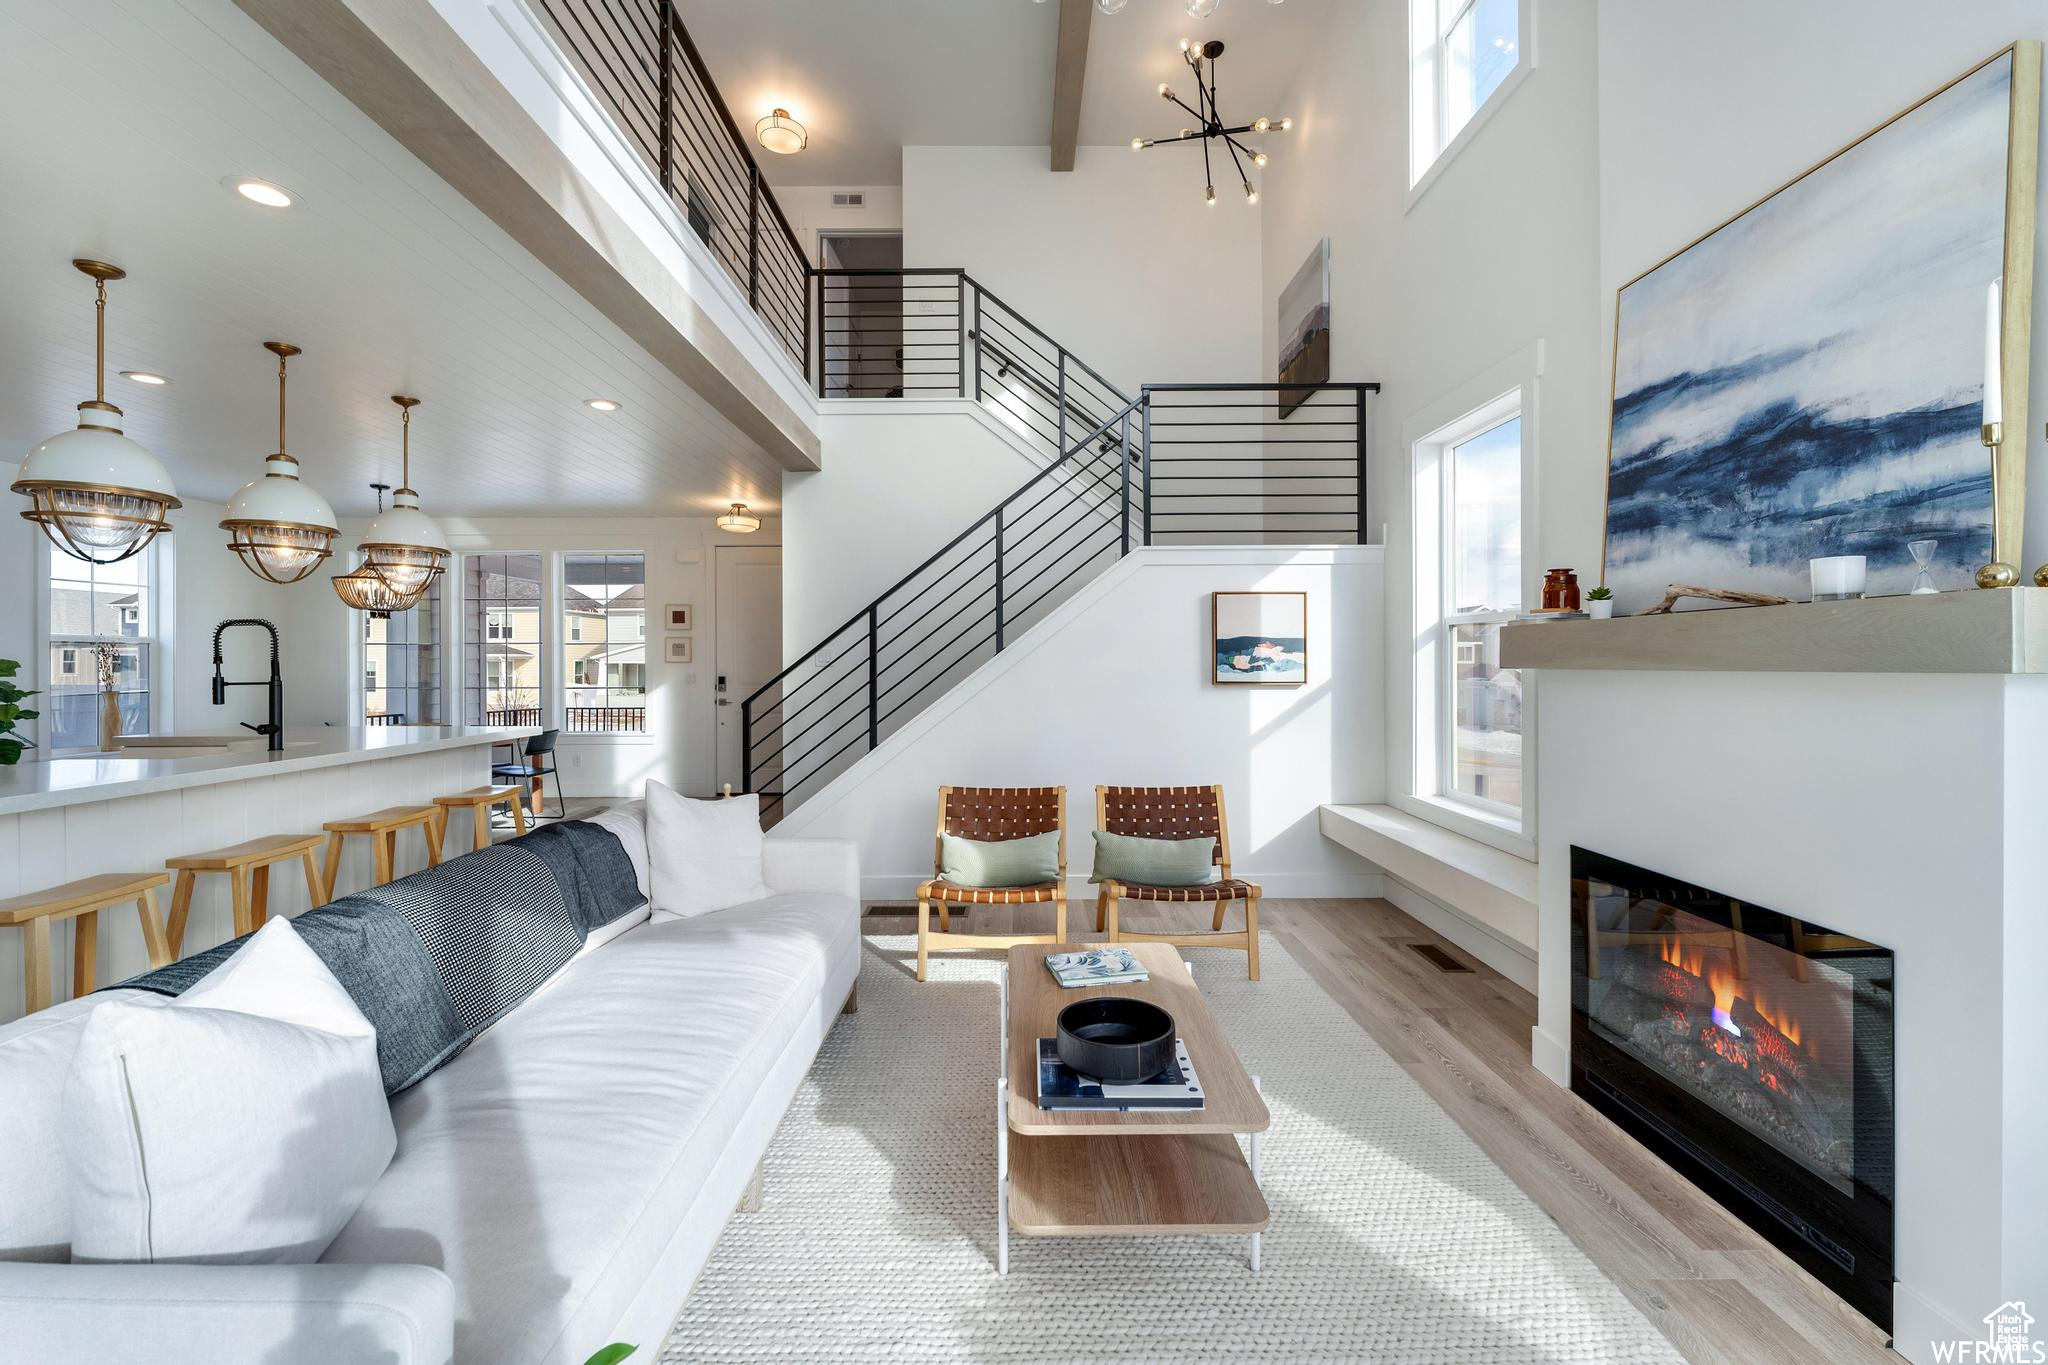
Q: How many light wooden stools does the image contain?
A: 4